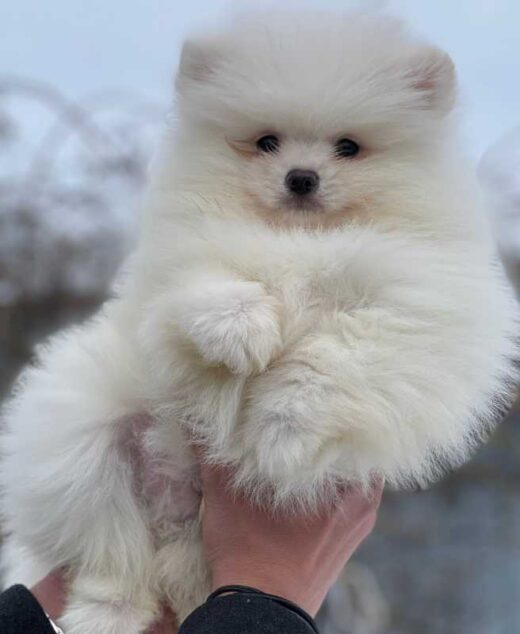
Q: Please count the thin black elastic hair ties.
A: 1